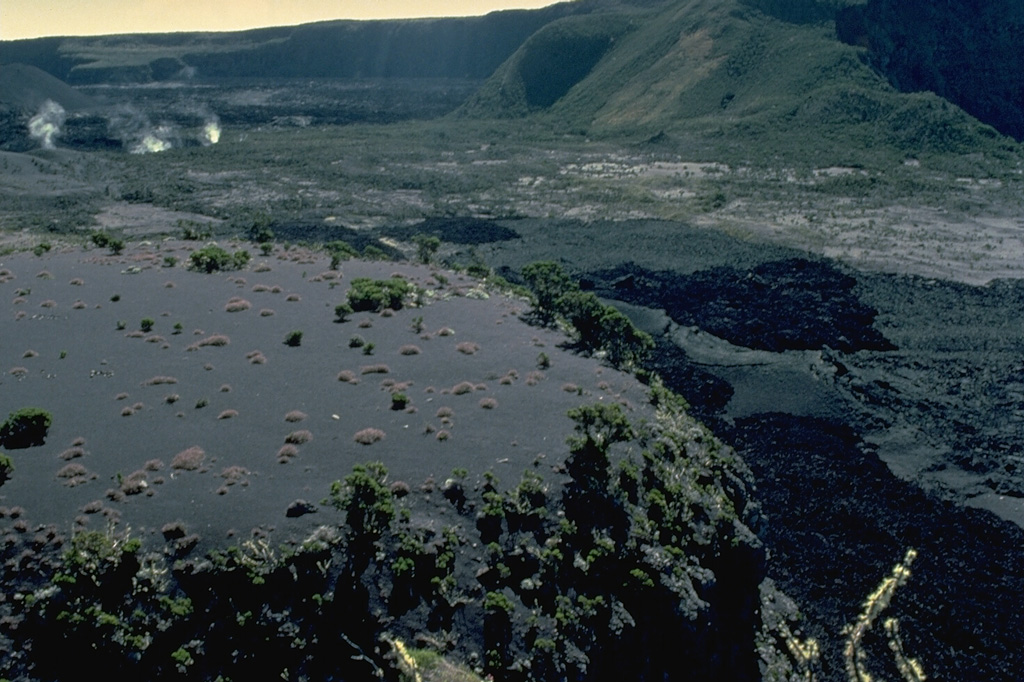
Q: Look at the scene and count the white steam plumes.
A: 3